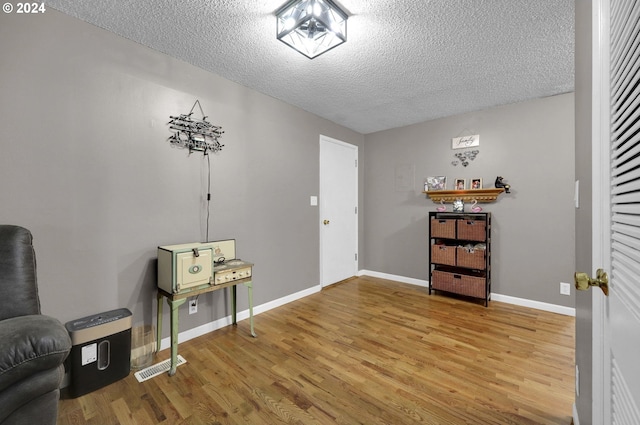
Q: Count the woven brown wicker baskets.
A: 5